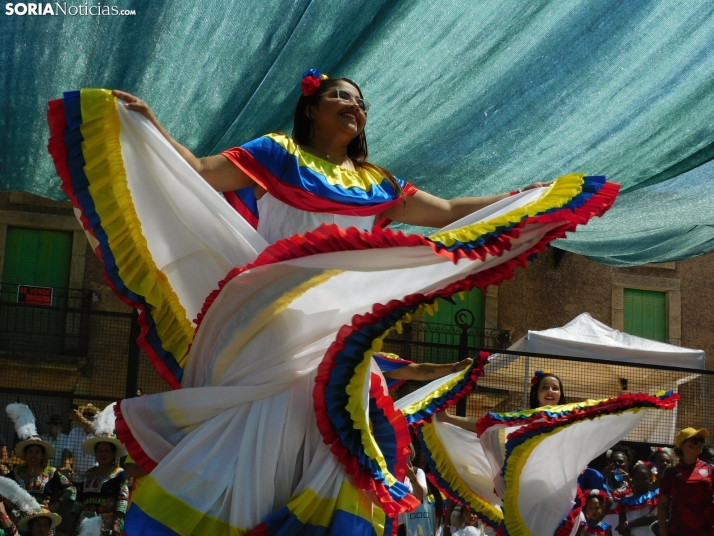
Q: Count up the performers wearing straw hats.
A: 3